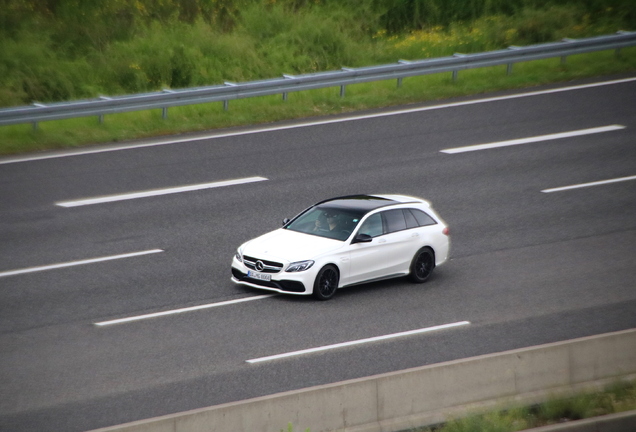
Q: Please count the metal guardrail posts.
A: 11